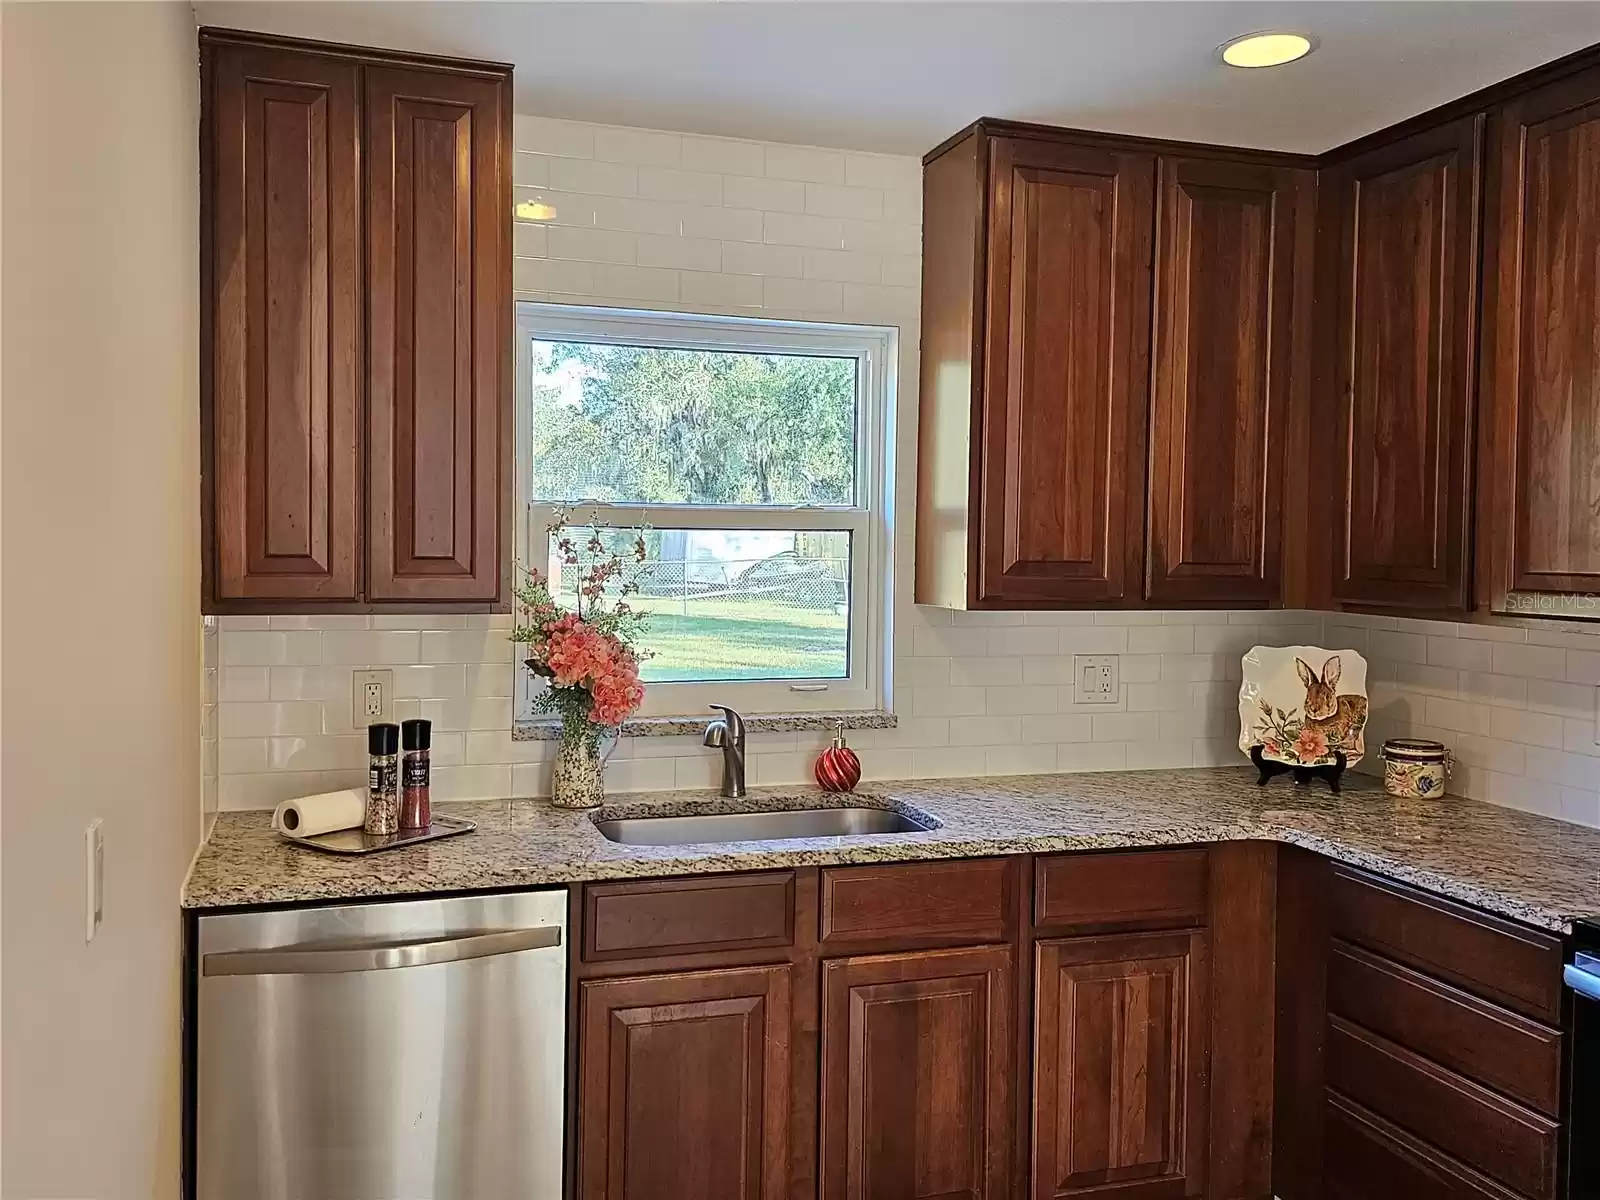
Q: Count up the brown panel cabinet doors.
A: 9